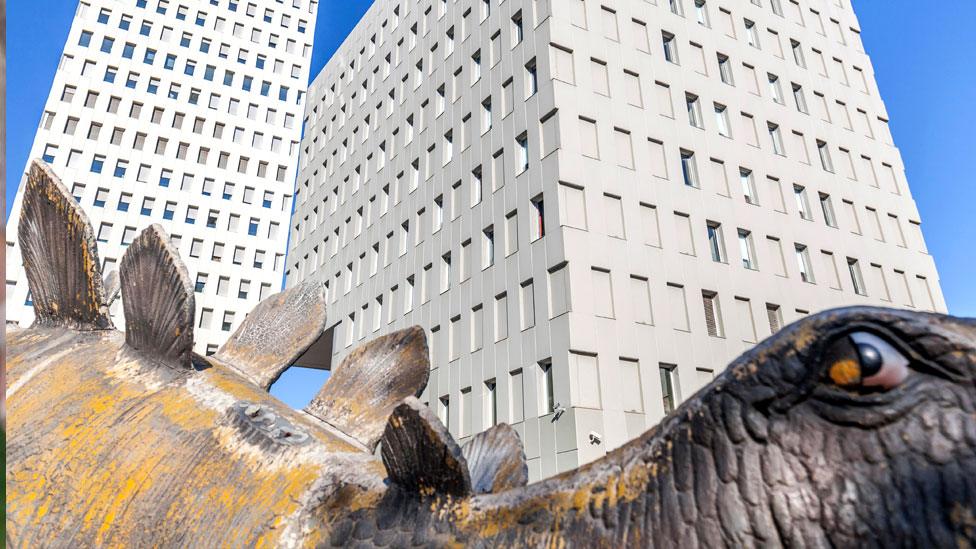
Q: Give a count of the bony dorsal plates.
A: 7